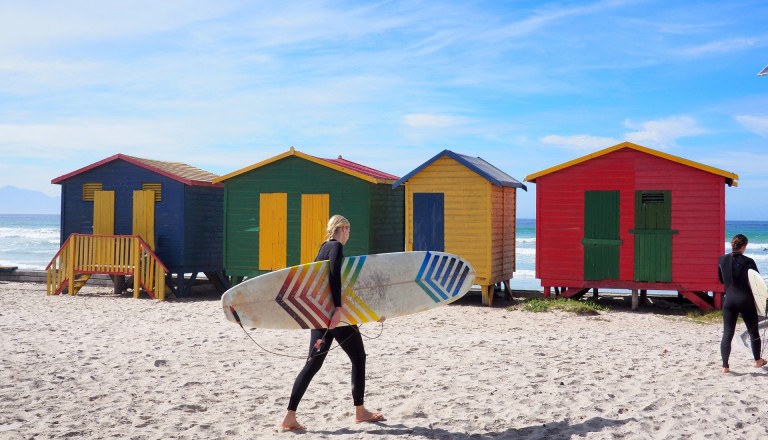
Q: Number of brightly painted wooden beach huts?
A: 4